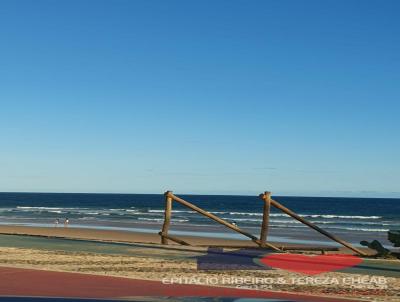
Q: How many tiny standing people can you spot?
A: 2